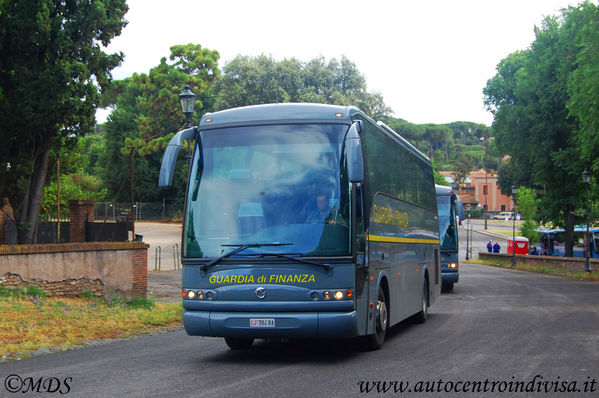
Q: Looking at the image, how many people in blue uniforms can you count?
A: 2